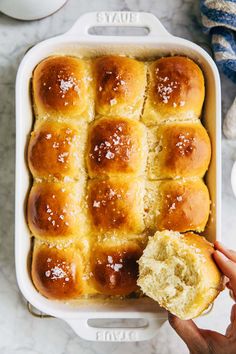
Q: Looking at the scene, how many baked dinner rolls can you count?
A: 12